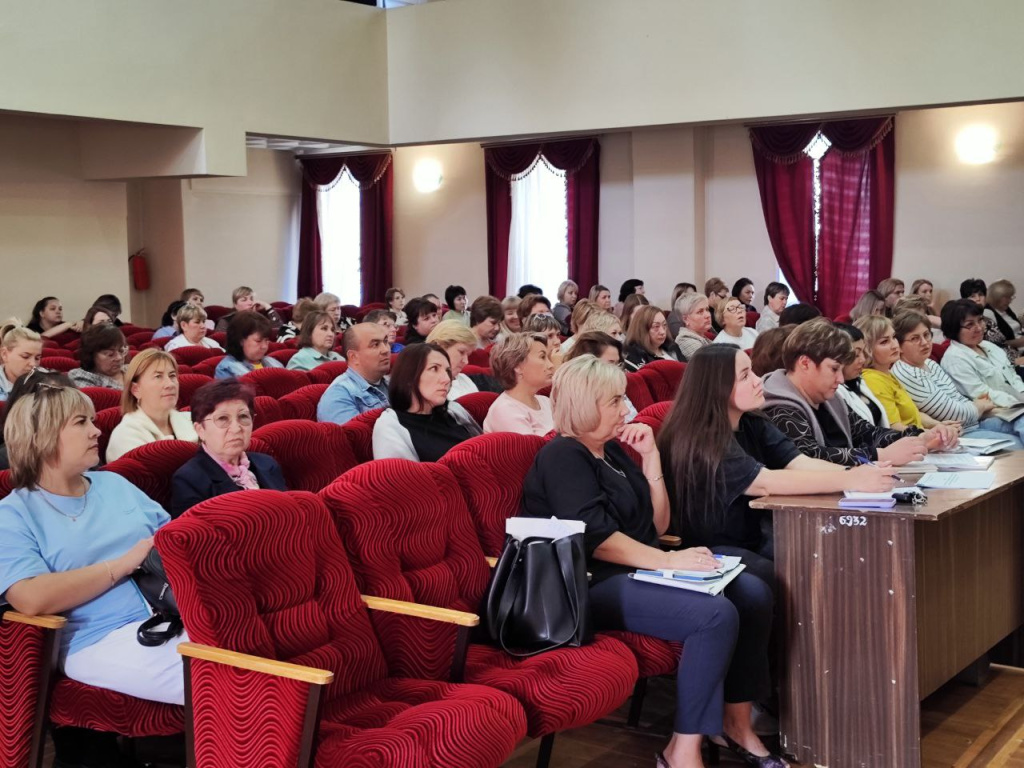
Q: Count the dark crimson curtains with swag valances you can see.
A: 3